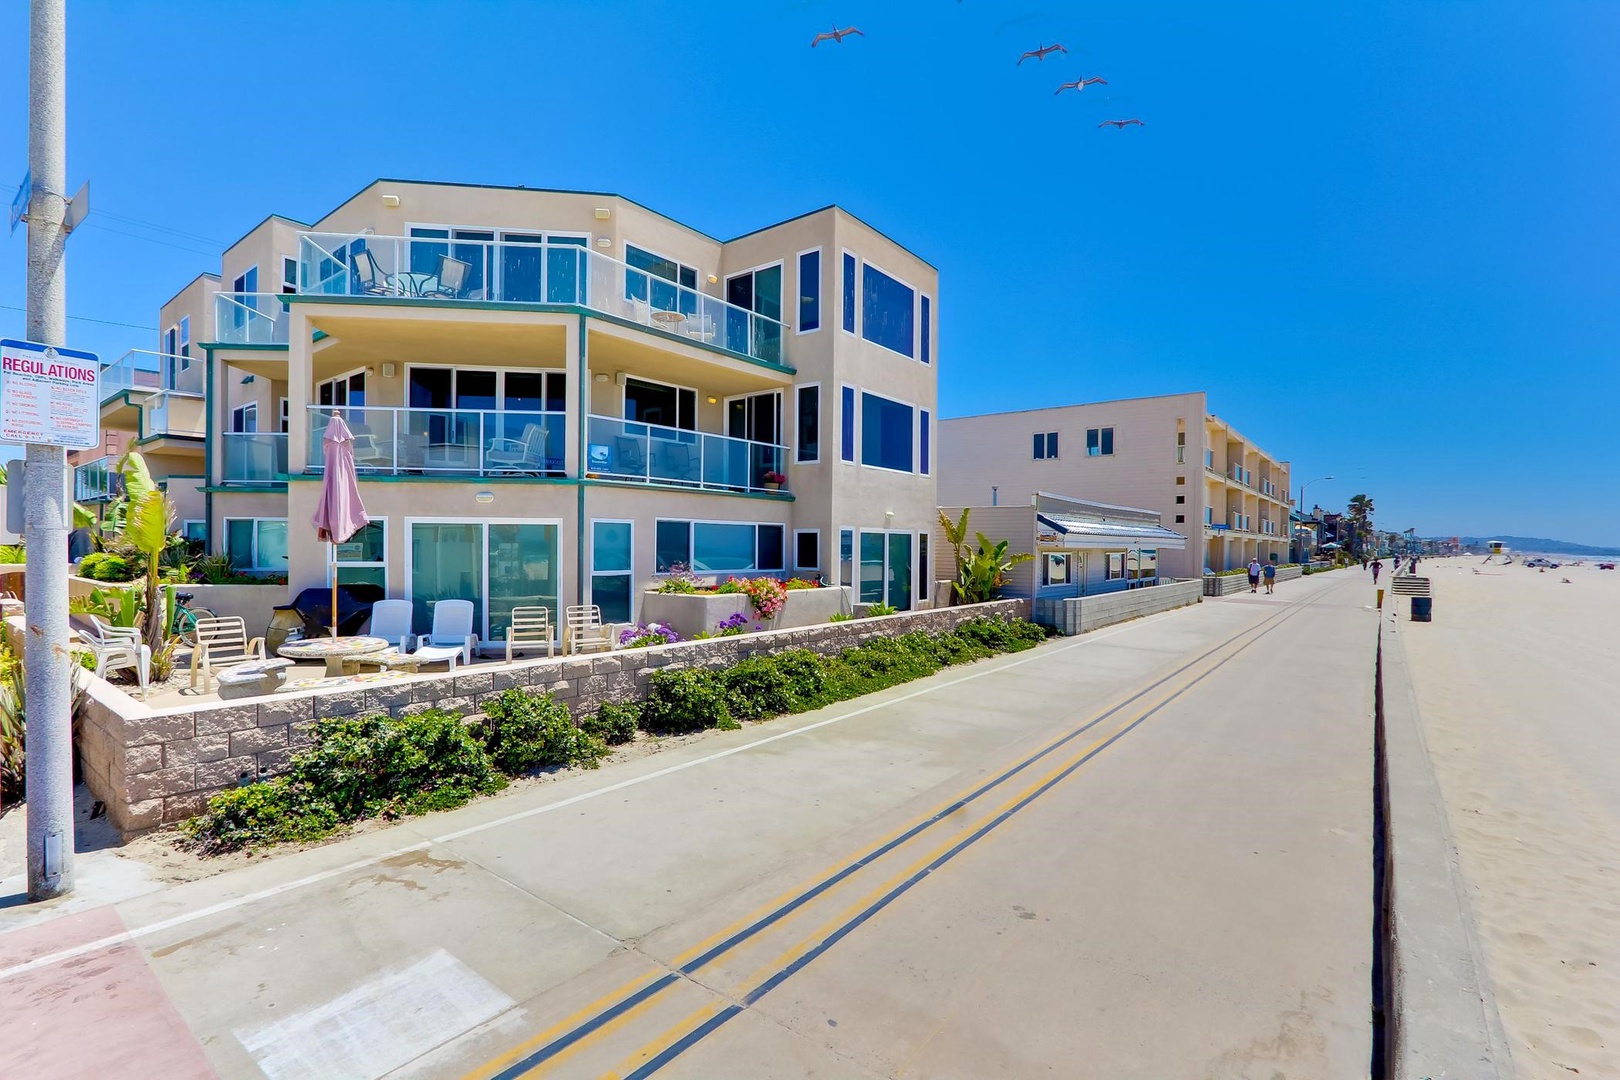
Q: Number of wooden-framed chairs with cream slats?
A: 3